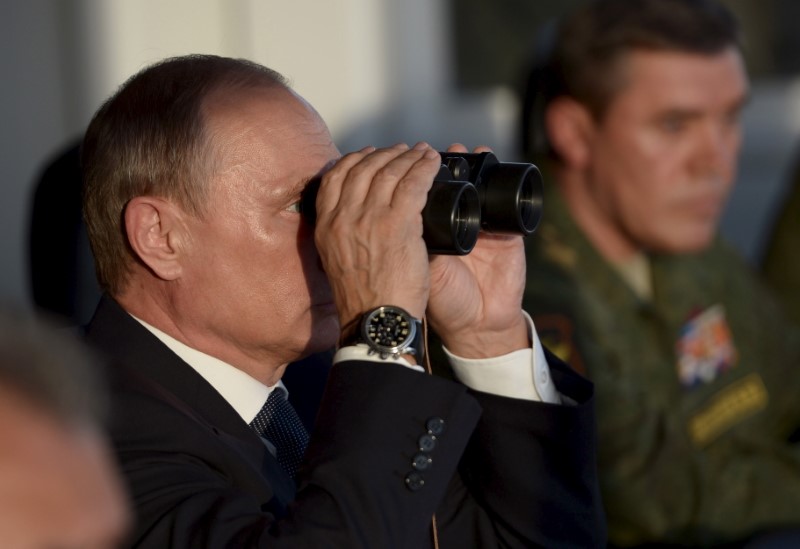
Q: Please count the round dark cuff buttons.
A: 4